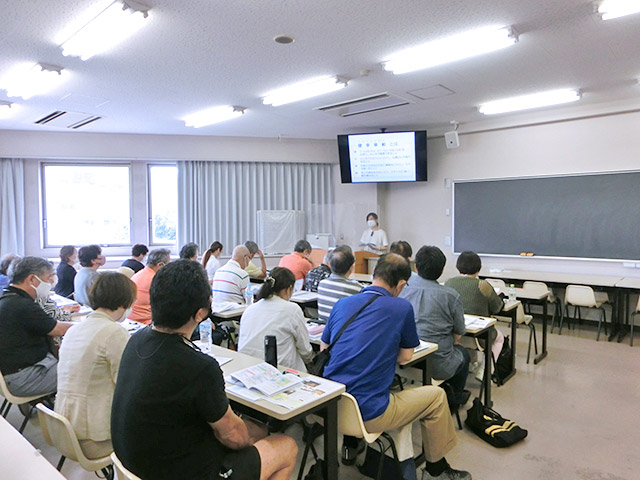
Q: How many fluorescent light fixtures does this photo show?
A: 8